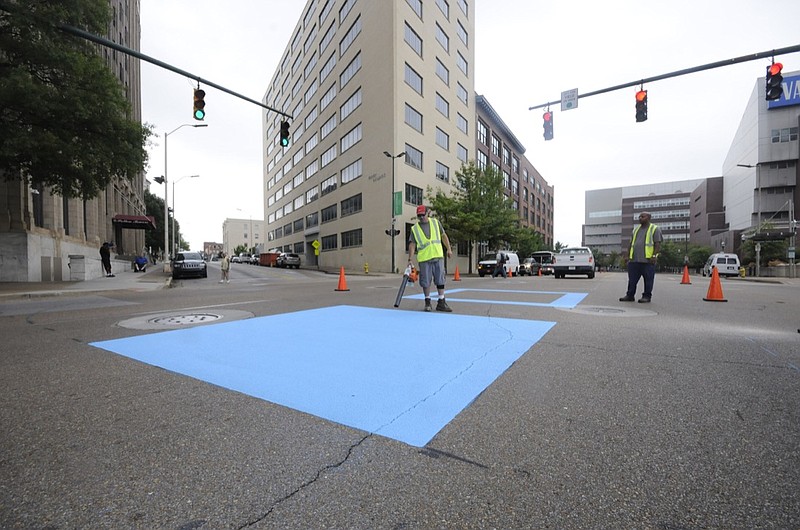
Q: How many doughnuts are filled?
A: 0